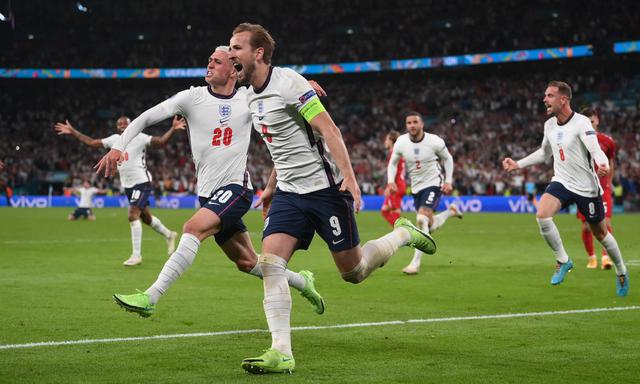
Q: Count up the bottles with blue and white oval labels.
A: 0